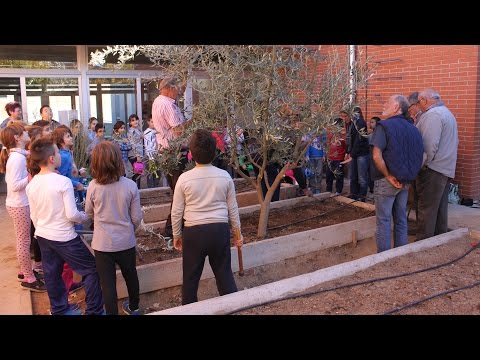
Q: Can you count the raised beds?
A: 3